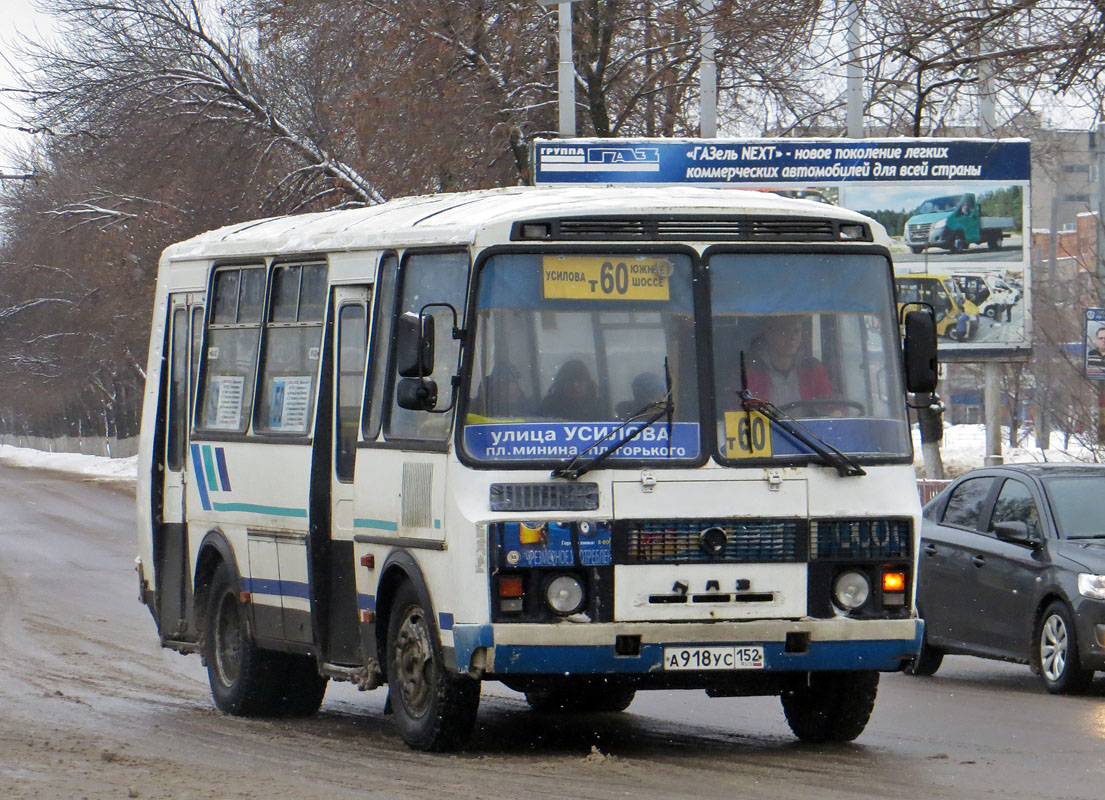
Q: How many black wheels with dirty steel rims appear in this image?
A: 2